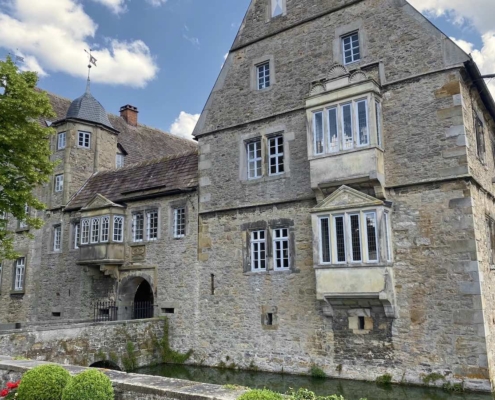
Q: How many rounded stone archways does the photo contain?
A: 2